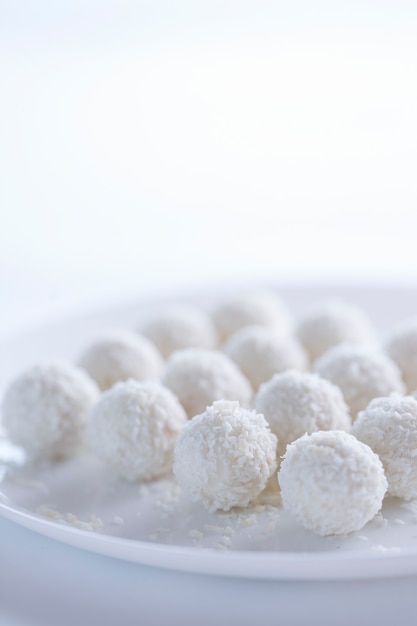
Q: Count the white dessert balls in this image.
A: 14